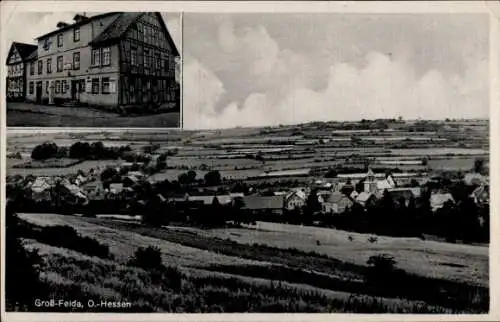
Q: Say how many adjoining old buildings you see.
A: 2